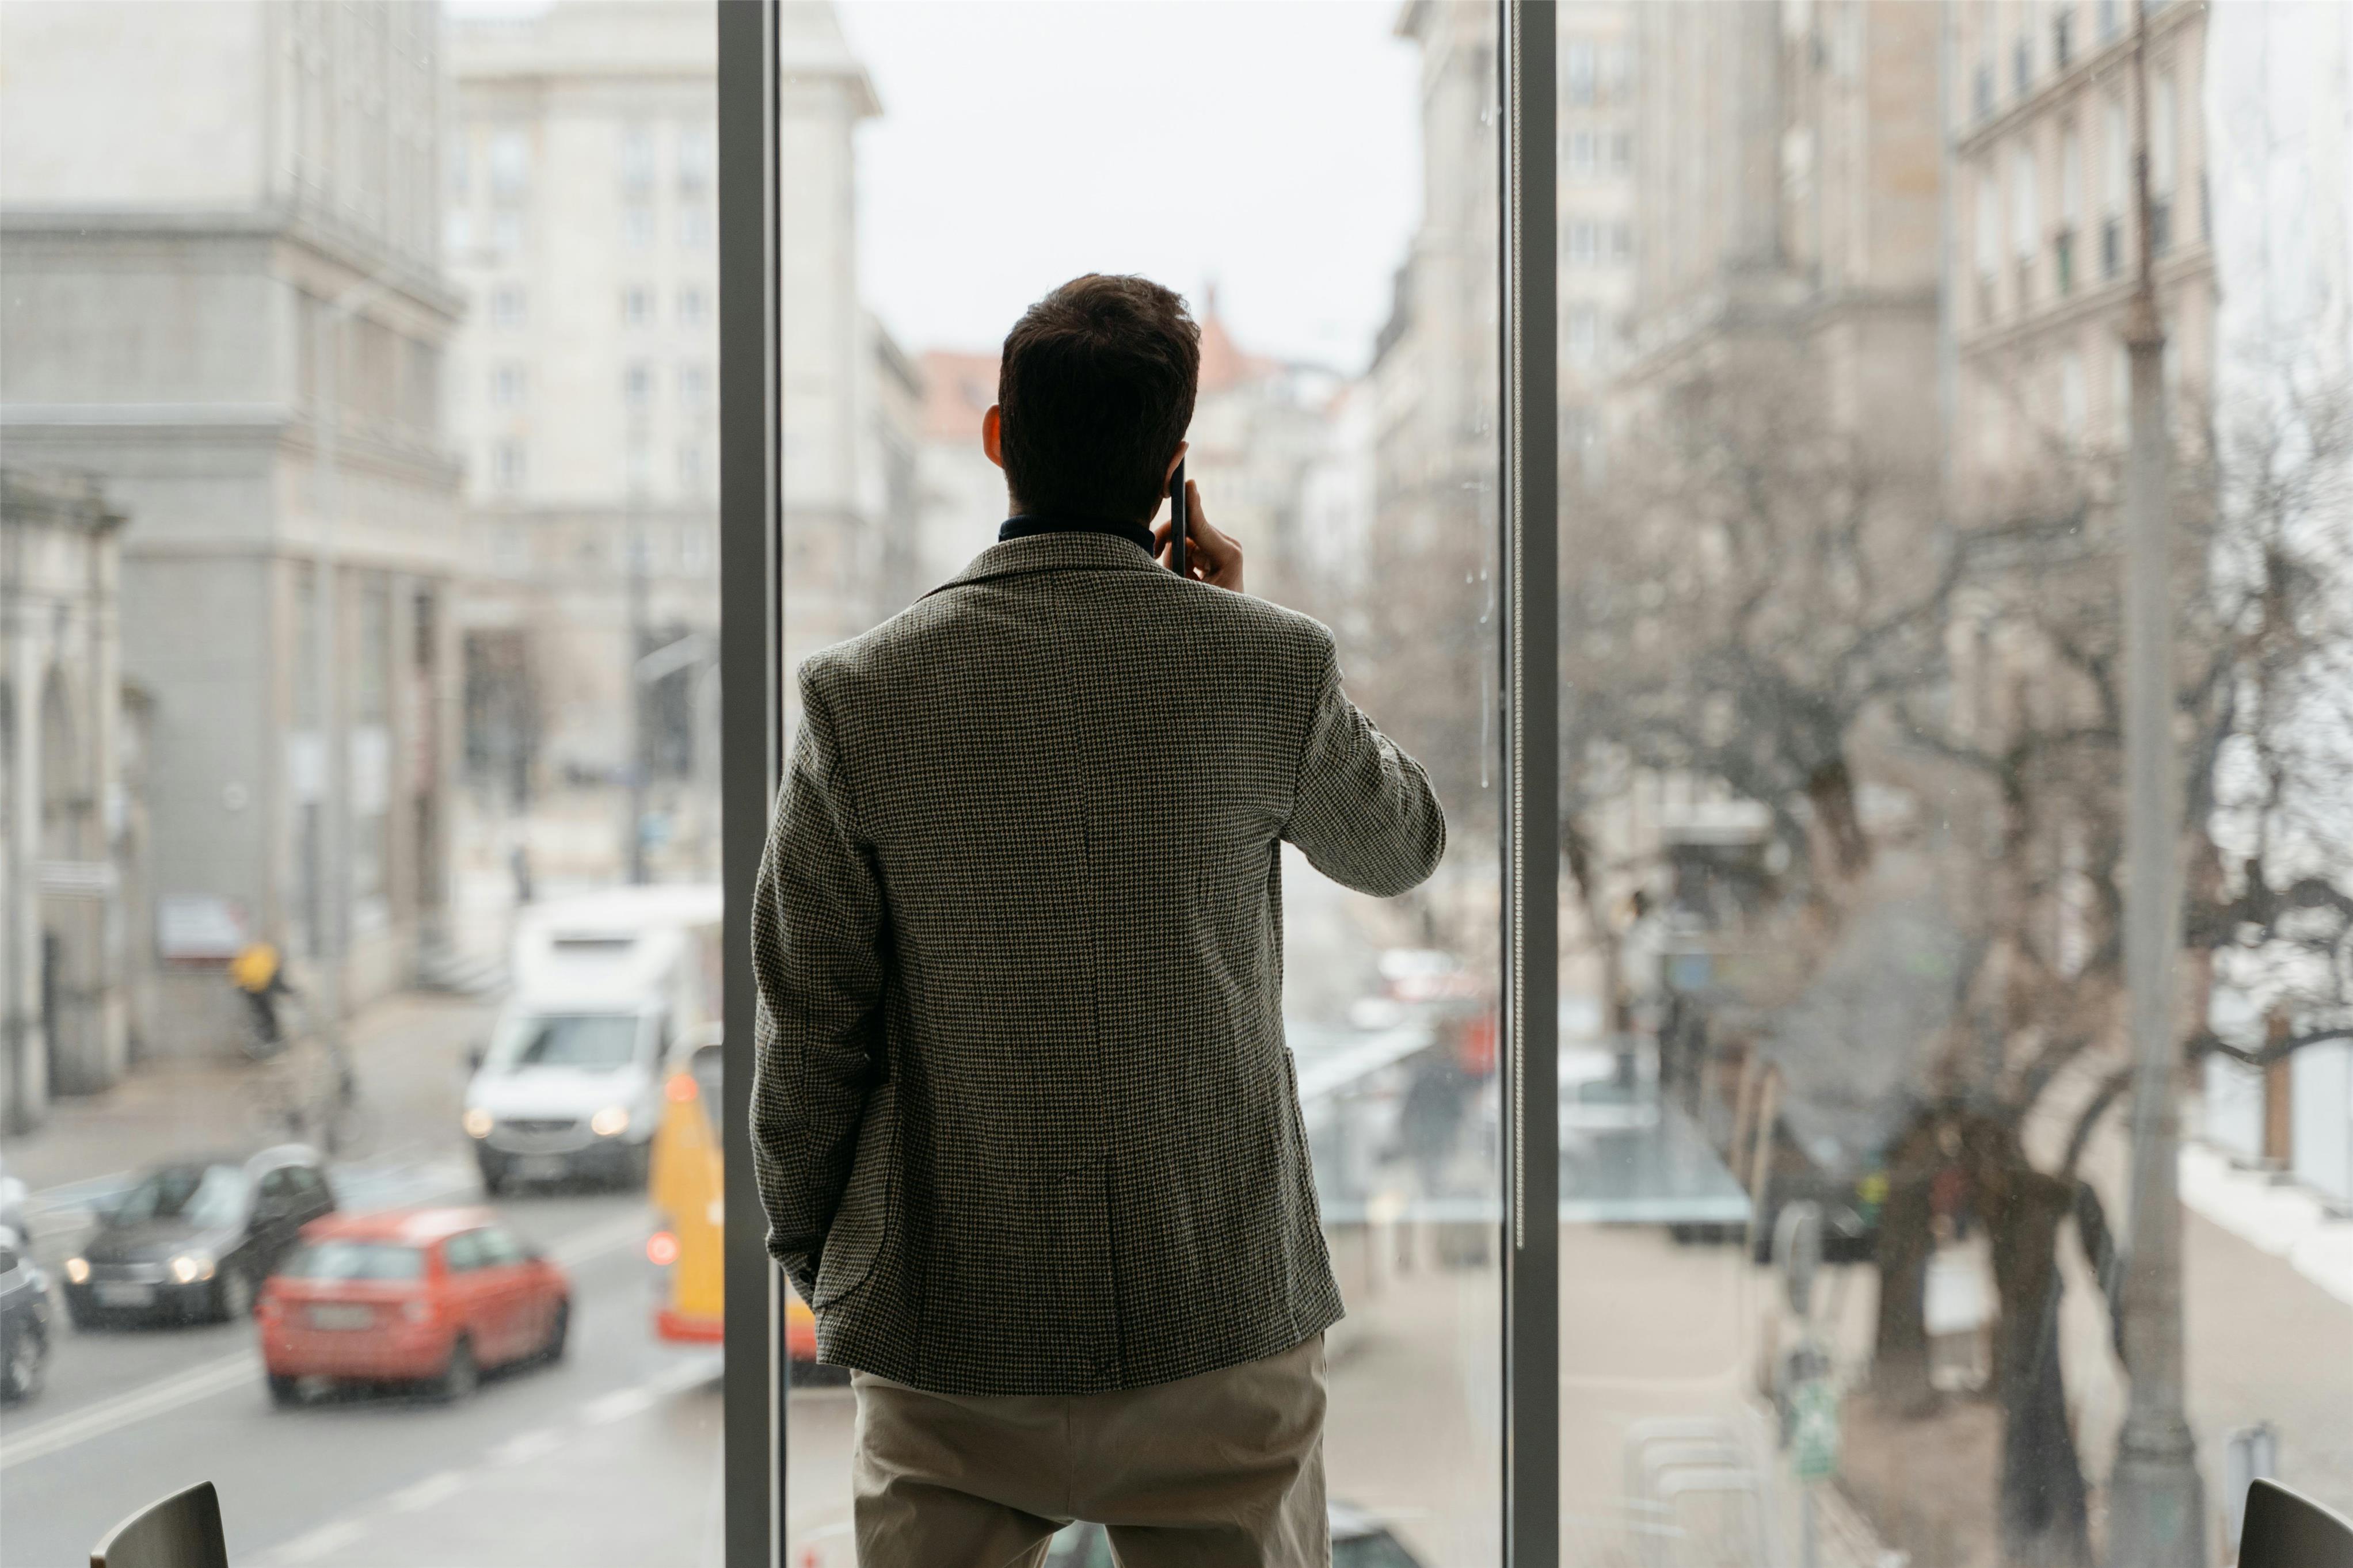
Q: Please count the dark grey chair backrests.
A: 2